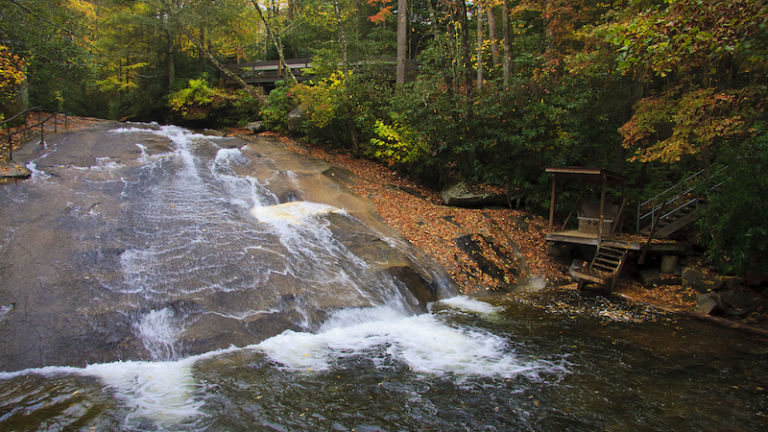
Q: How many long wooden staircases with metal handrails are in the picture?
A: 1